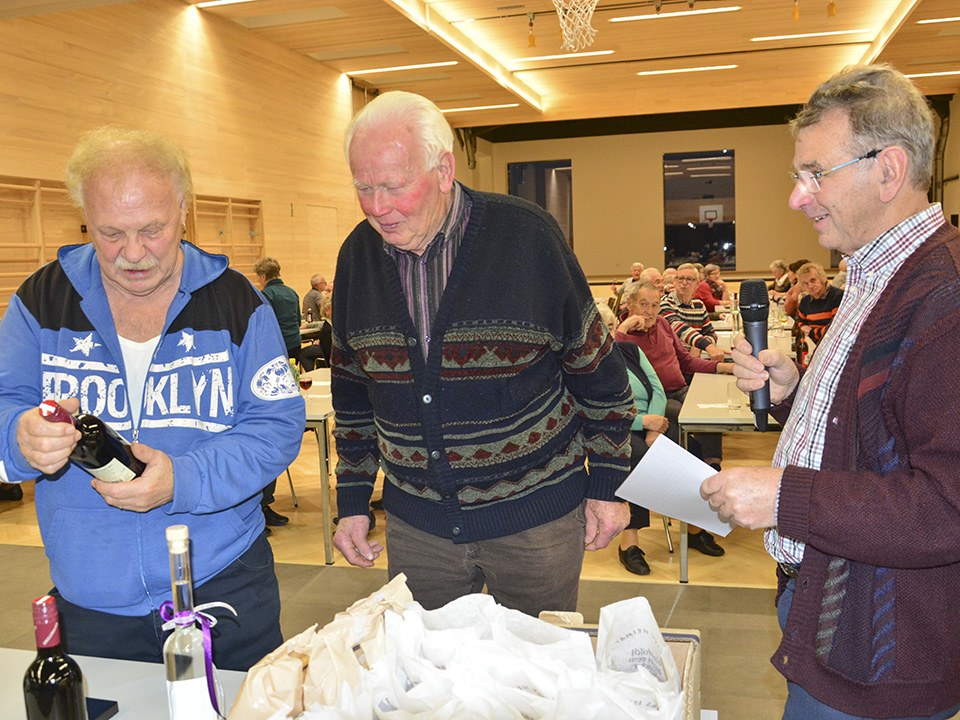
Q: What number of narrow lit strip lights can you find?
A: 9